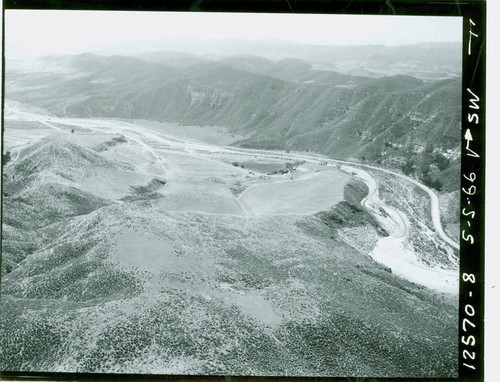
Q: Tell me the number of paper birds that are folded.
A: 0